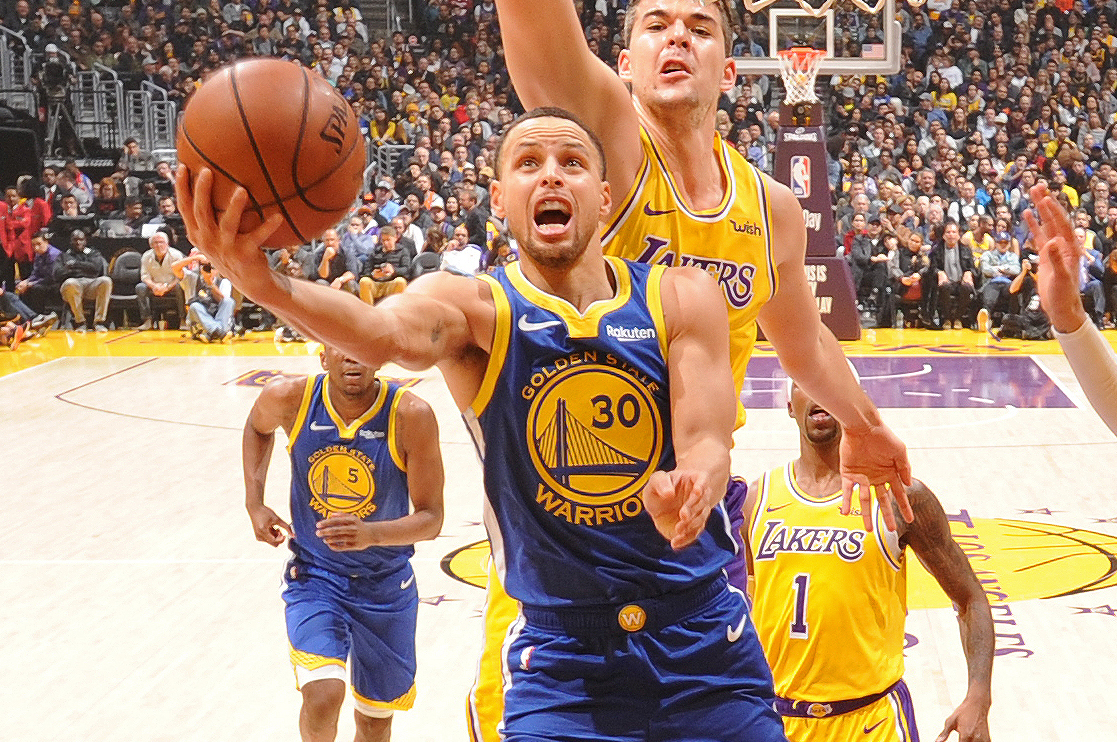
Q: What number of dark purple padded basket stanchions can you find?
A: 1